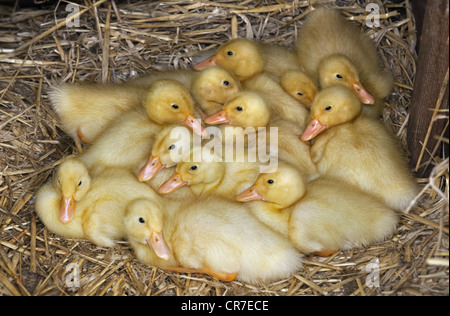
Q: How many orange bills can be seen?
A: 10